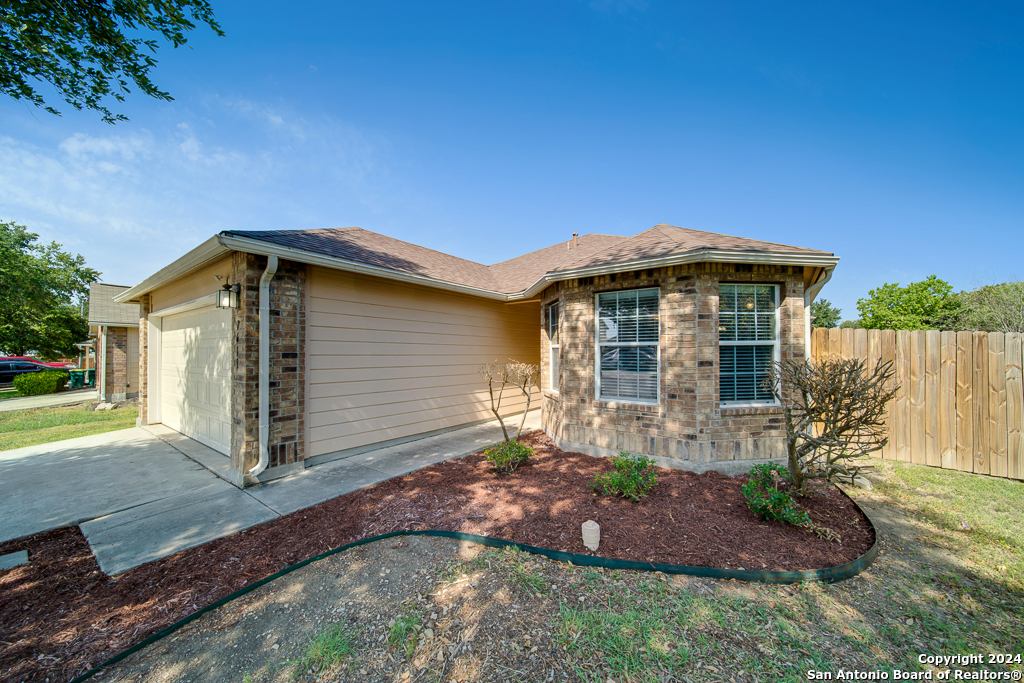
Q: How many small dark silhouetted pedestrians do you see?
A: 0